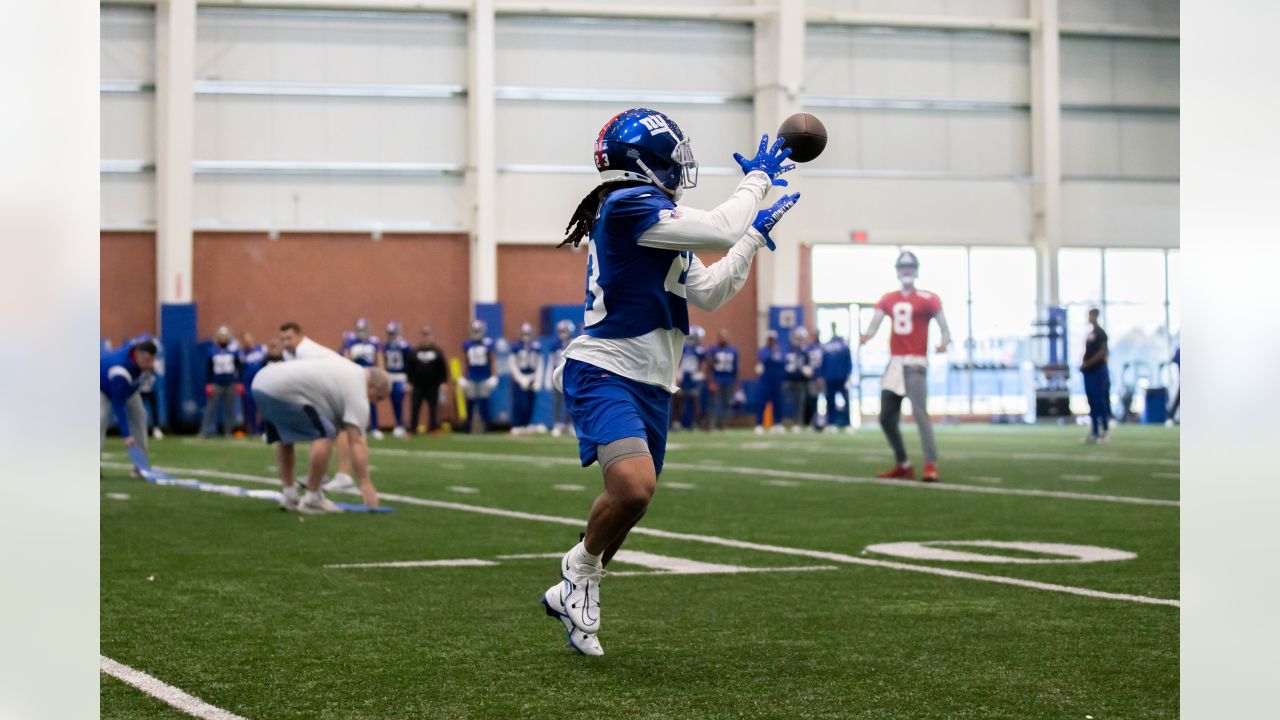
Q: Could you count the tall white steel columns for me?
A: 4